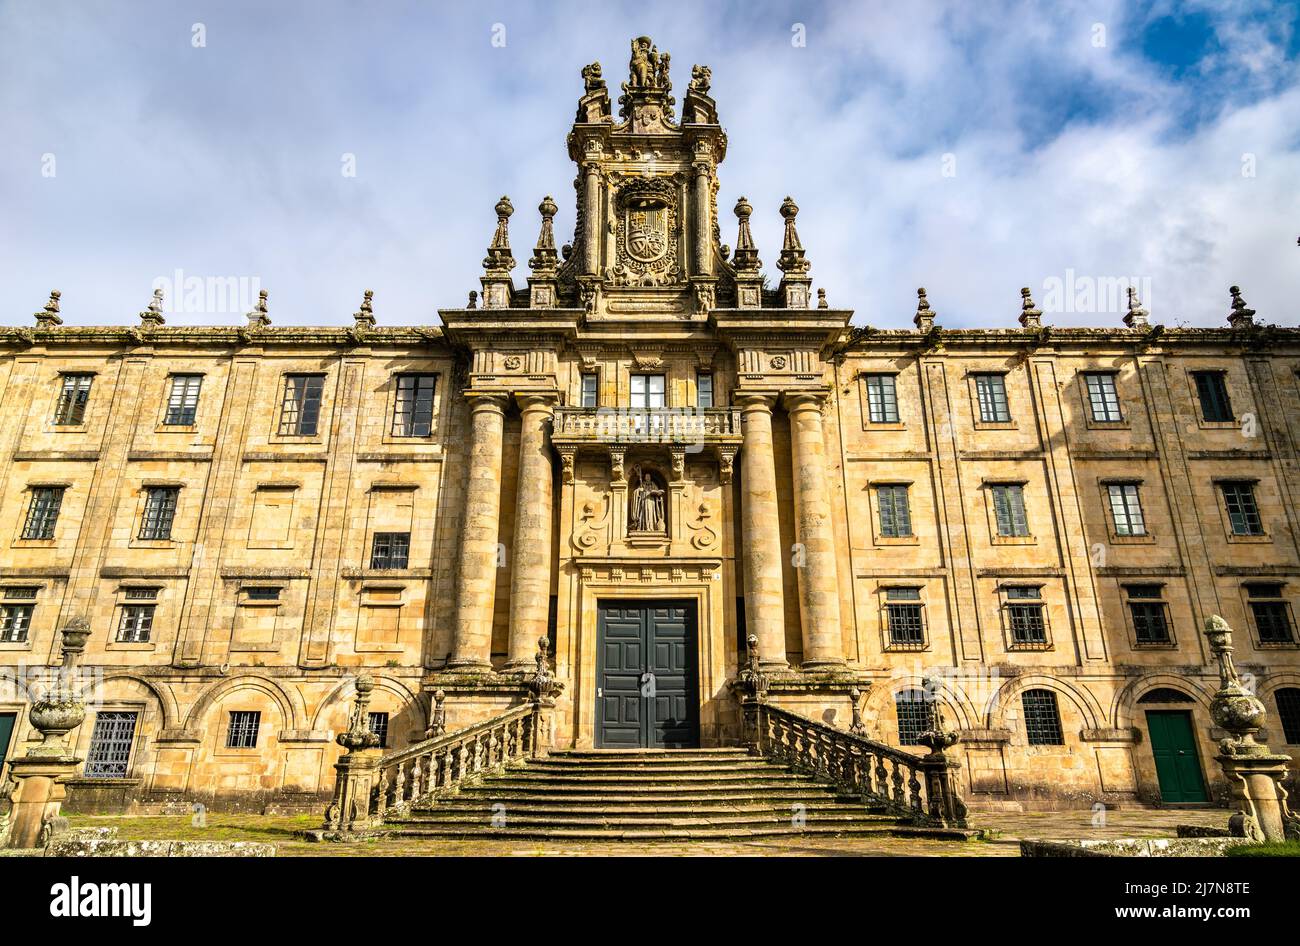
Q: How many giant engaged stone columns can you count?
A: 4